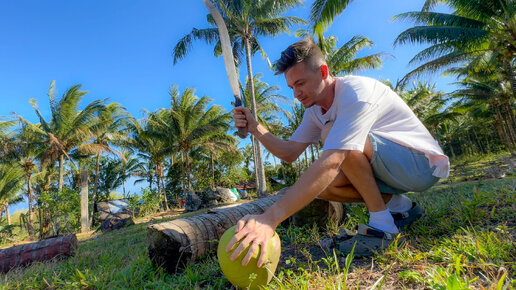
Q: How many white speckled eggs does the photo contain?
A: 0